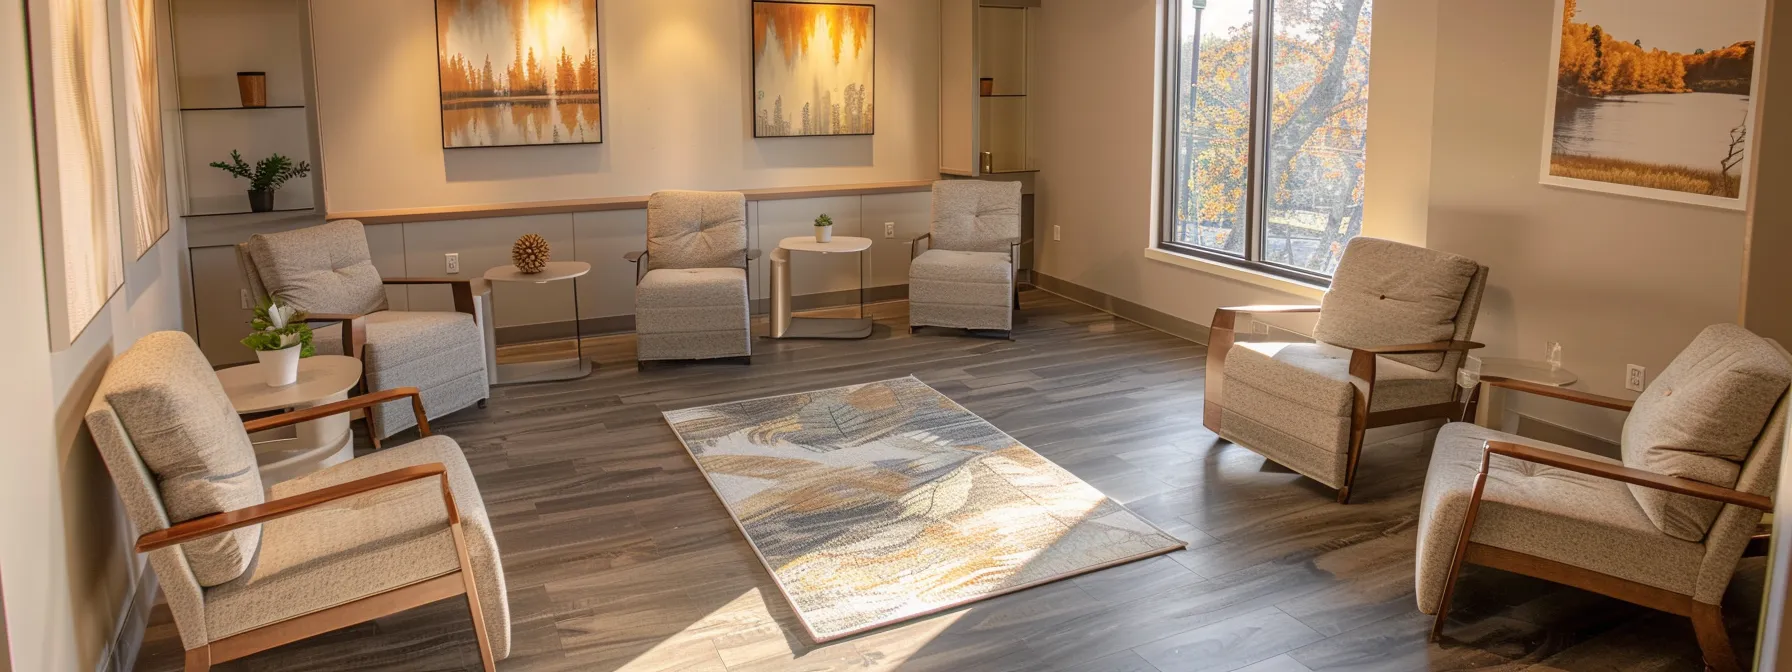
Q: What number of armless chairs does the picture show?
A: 0